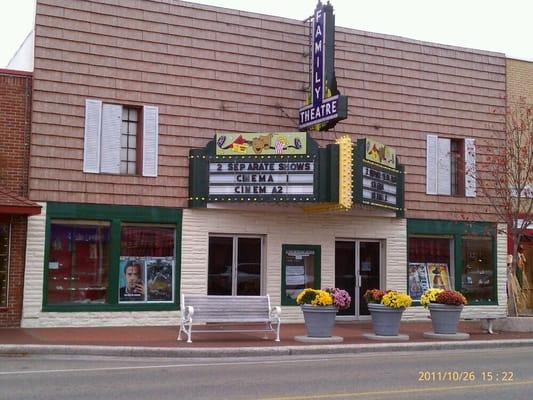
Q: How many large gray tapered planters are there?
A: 3